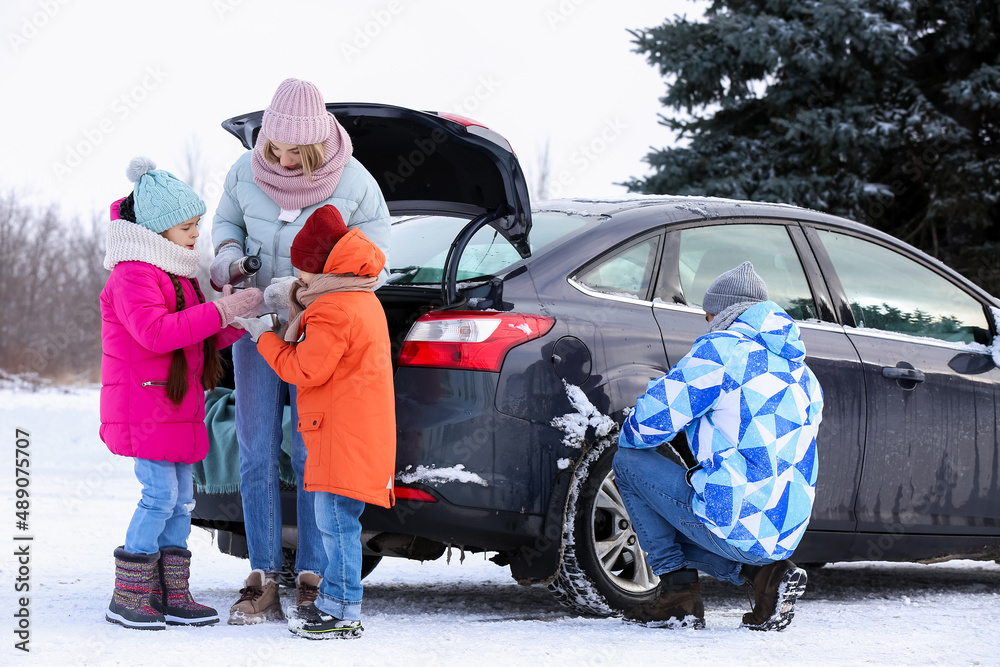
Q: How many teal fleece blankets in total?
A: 1